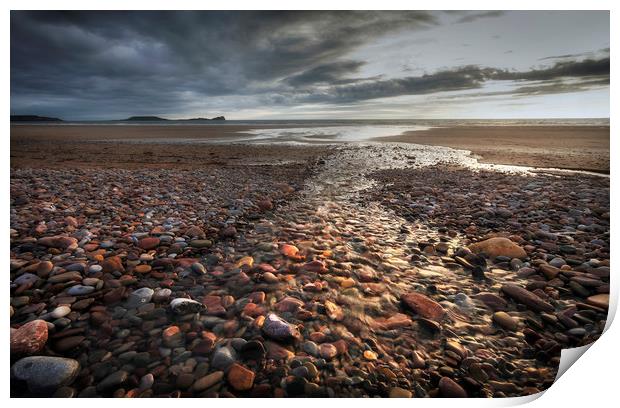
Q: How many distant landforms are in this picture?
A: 2